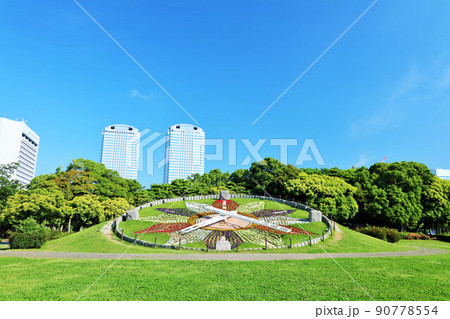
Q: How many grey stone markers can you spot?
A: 4